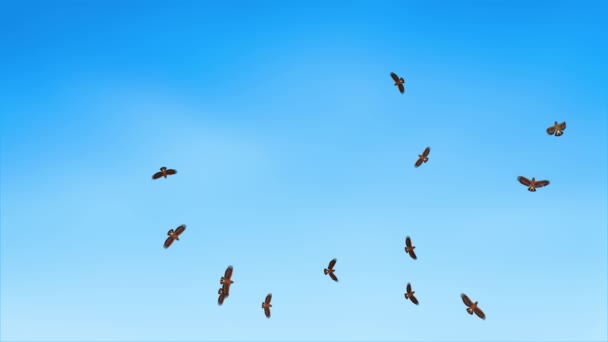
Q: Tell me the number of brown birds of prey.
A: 13